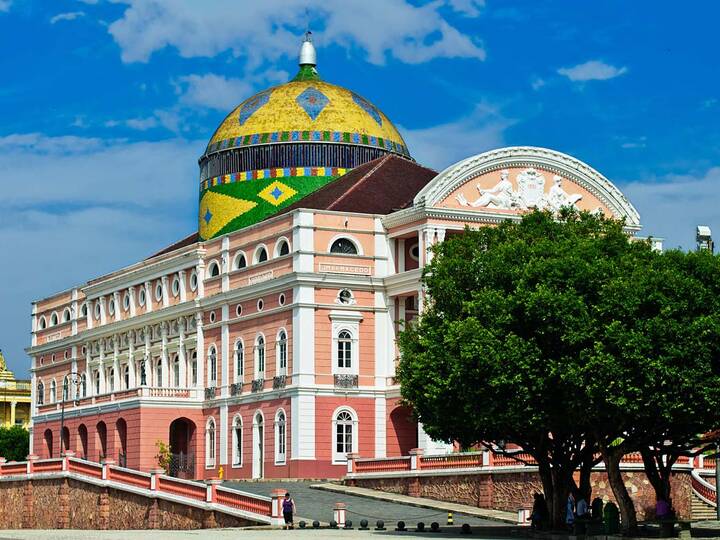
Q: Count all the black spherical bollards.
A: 10